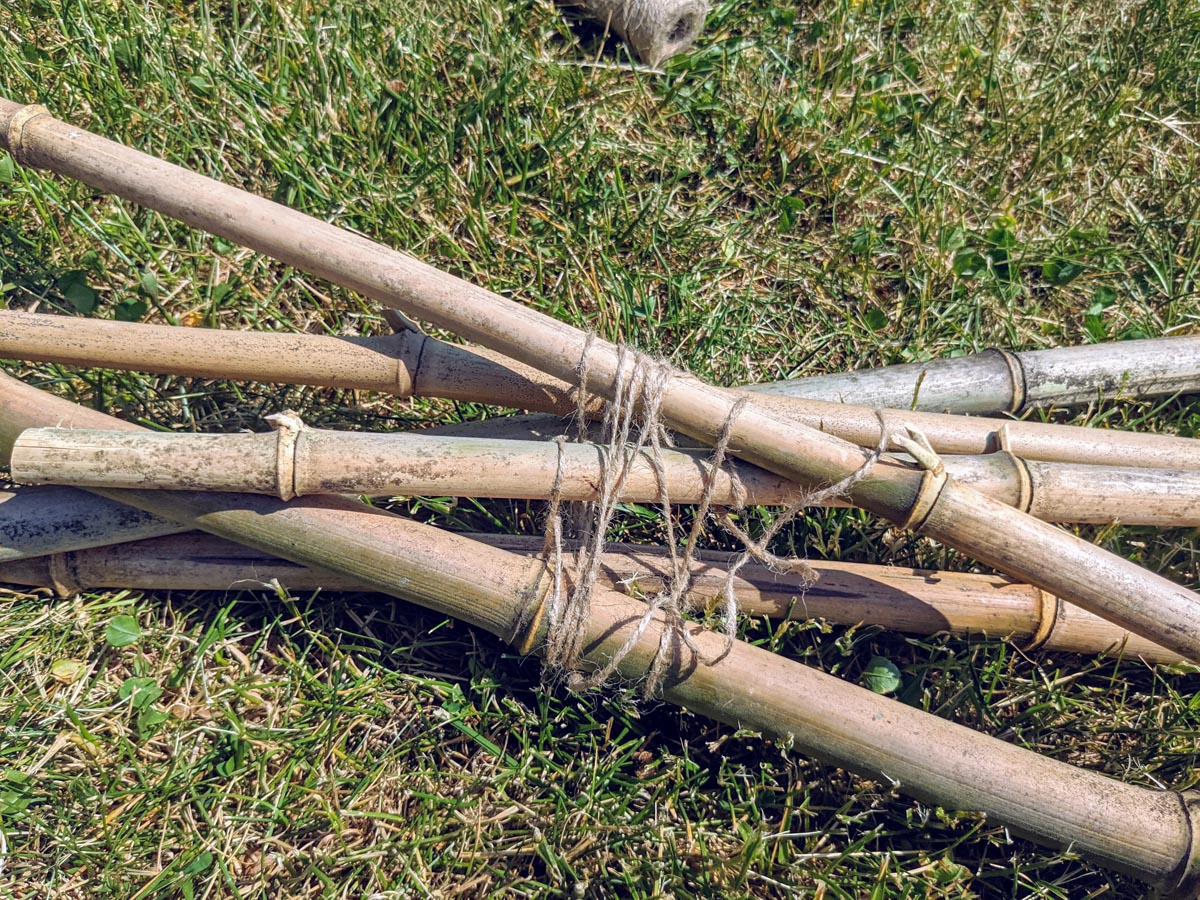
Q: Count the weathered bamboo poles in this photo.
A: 6